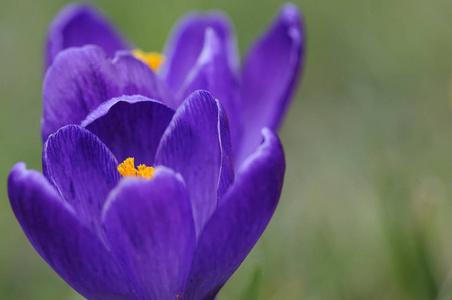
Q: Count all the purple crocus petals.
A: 11